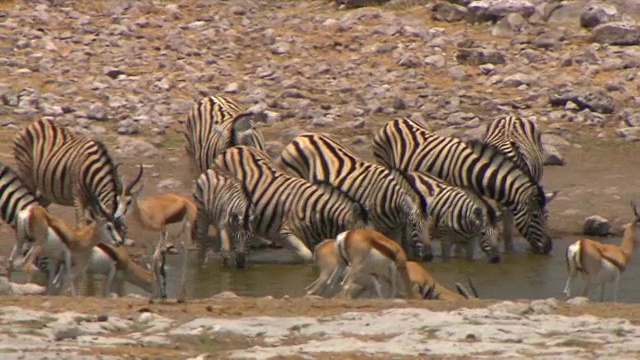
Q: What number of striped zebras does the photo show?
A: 9